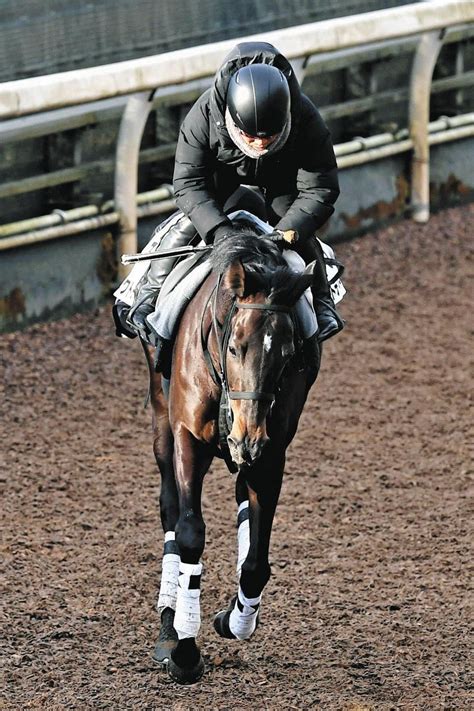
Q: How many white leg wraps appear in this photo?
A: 4